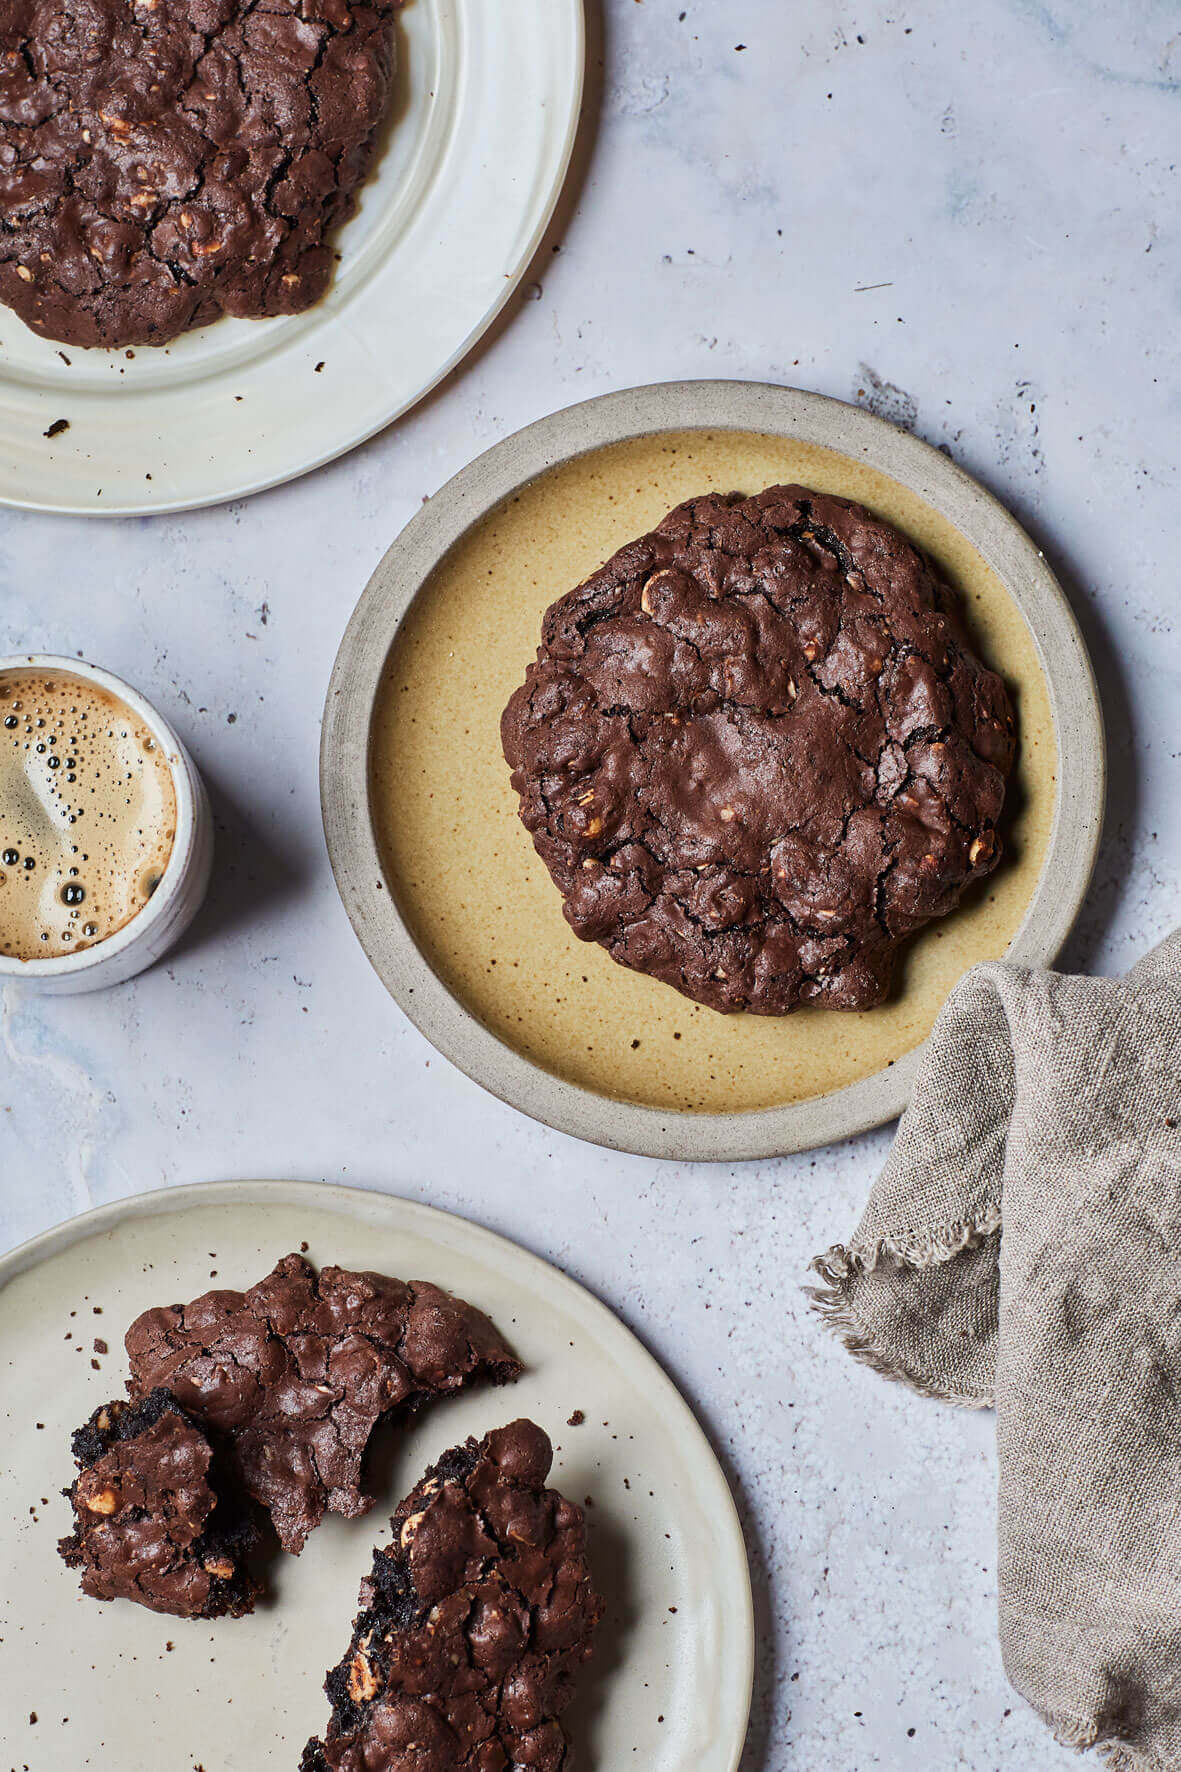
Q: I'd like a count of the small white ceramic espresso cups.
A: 1